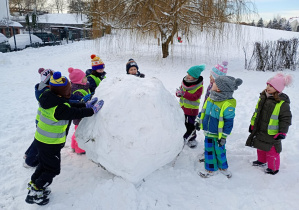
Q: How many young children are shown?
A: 9